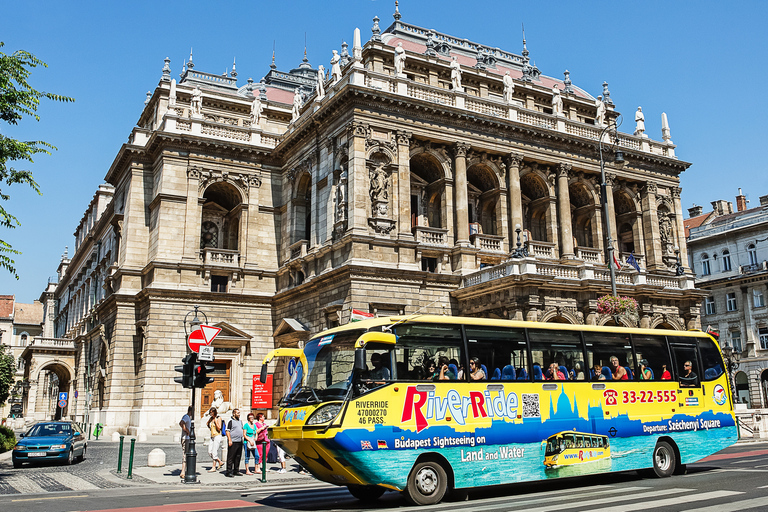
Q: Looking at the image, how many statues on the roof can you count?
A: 11